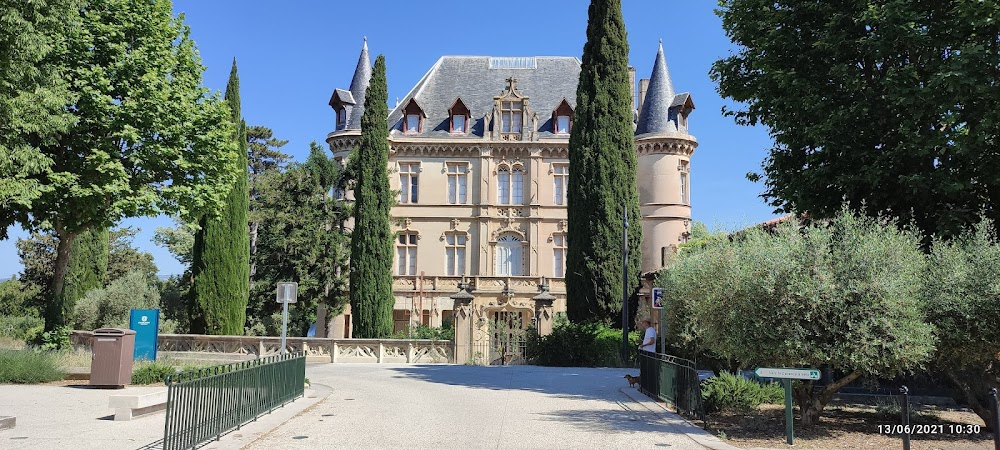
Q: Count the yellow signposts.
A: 0